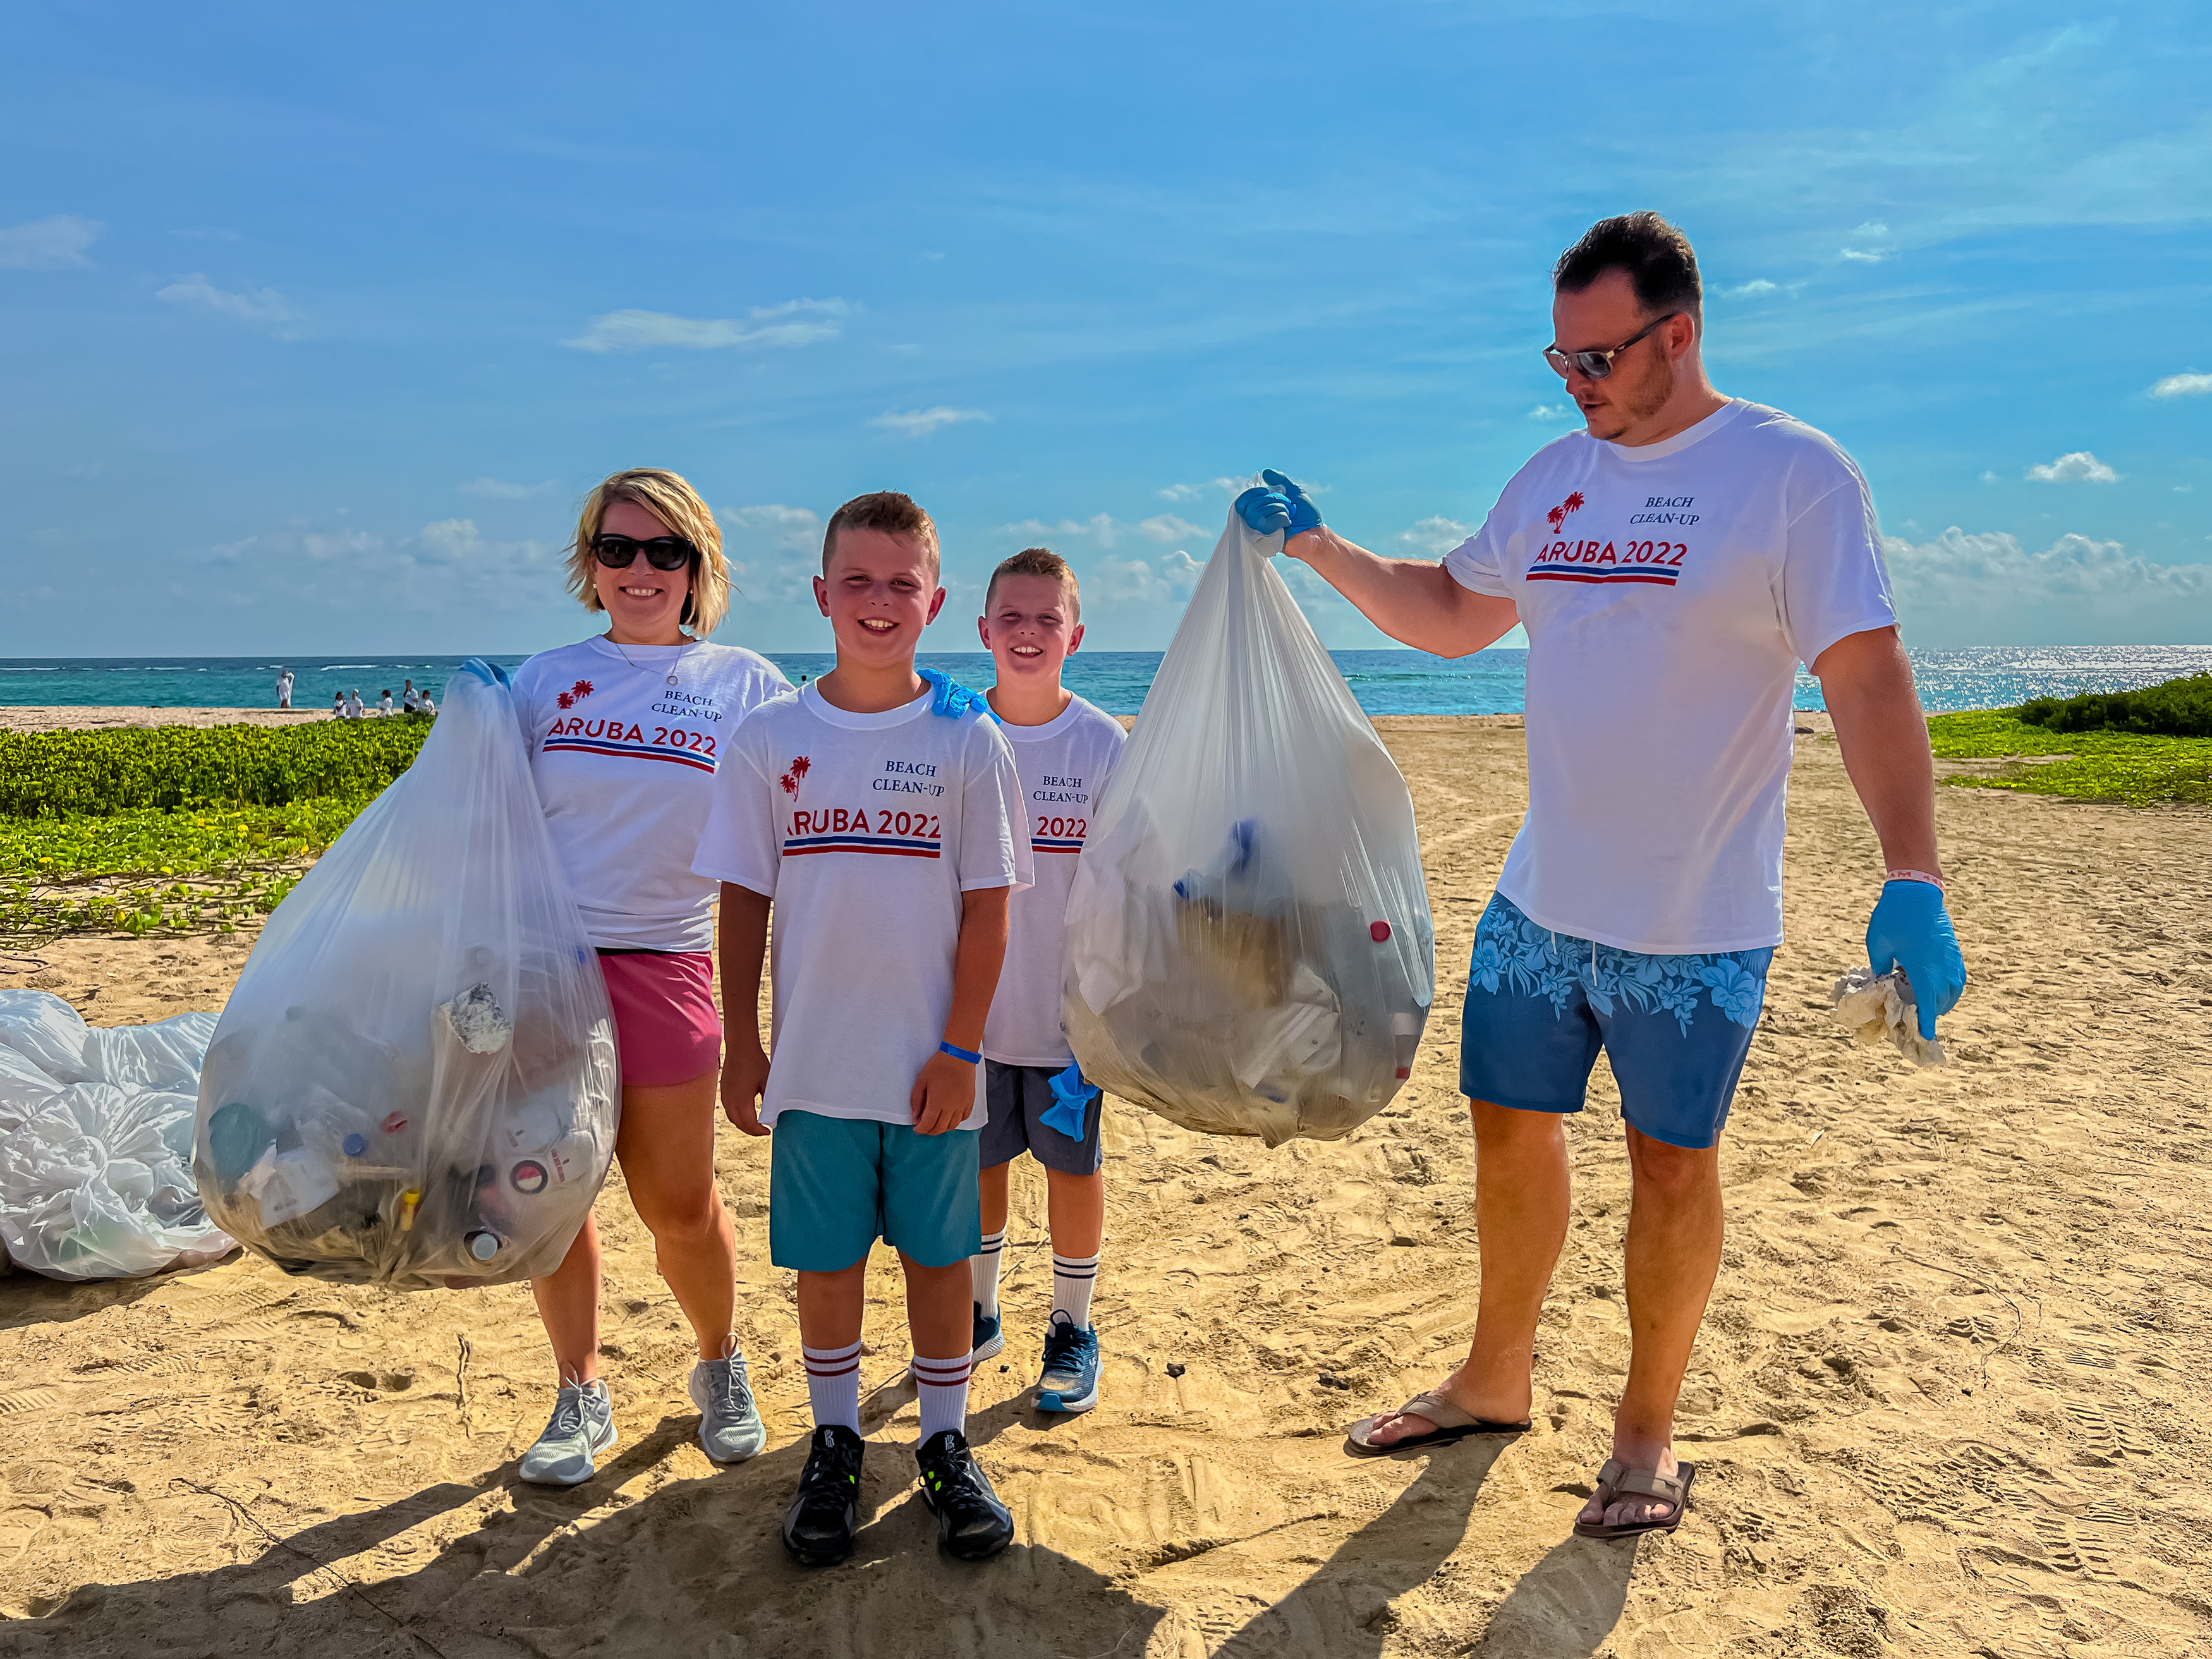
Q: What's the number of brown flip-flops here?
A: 2